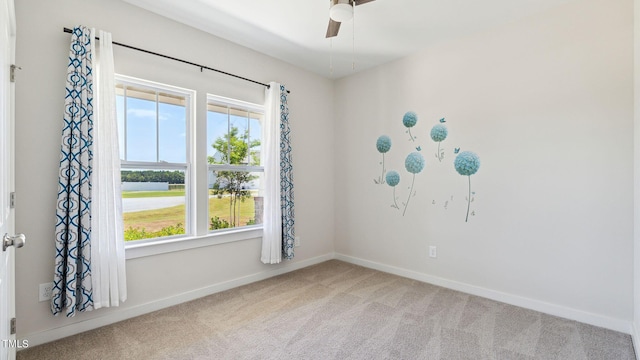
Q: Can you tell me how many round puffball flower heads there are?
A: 6